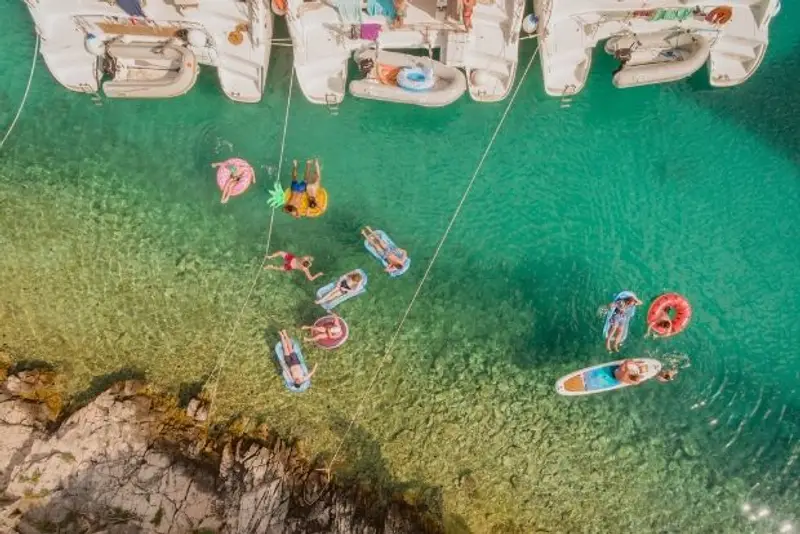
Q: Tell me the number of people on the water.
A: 12